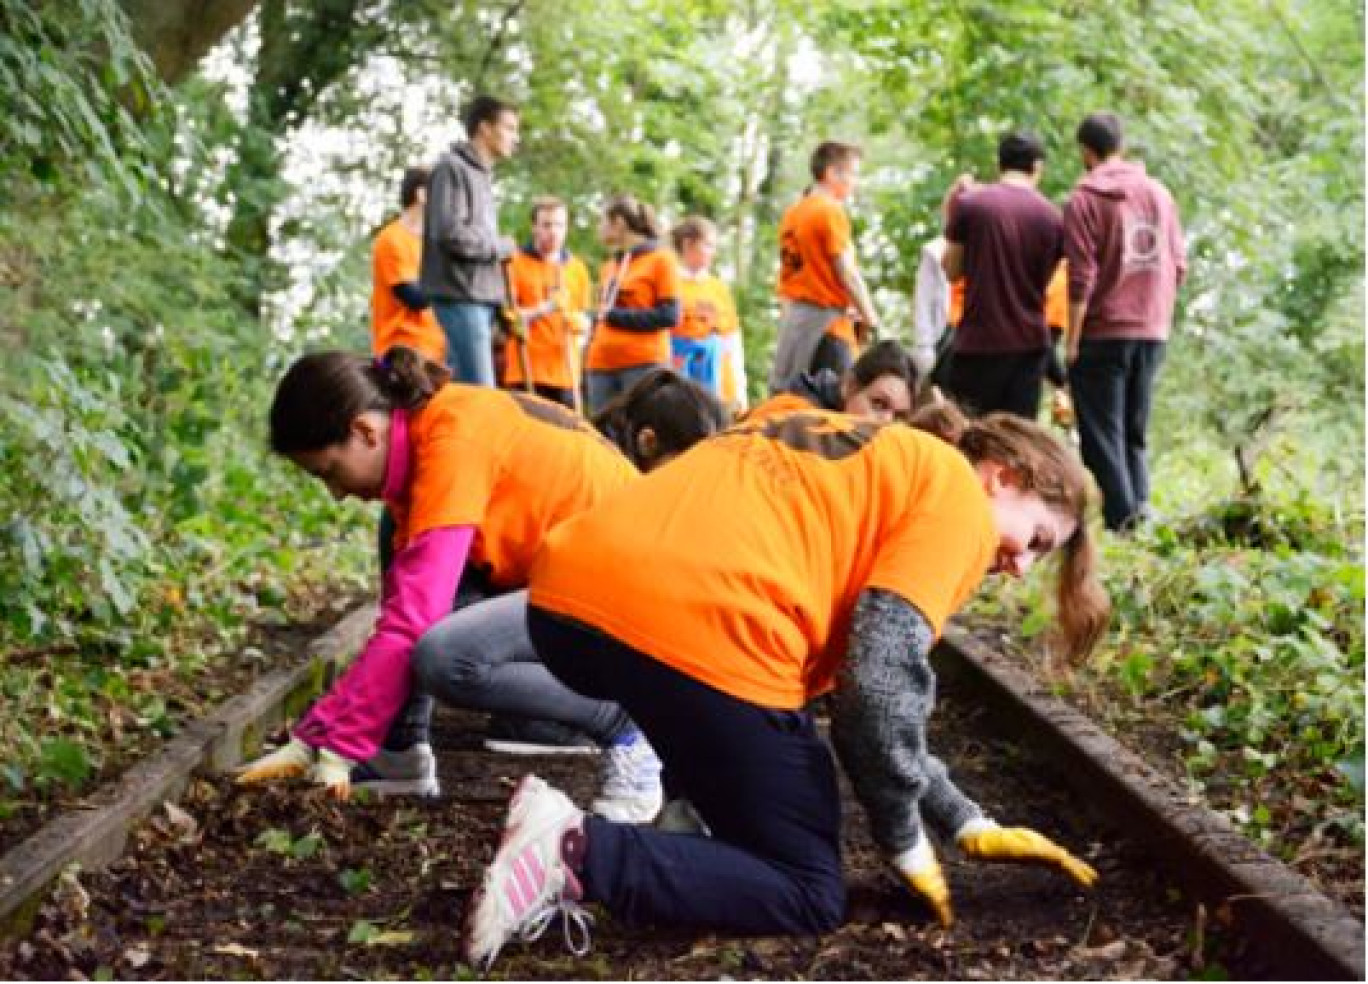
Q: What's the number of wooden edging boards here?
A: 2